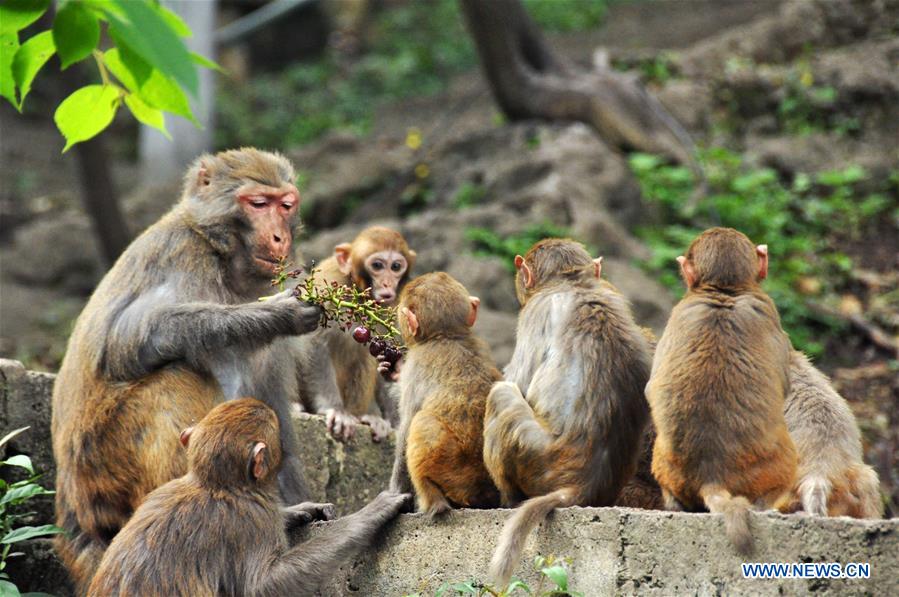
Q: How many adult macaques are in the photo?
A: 1